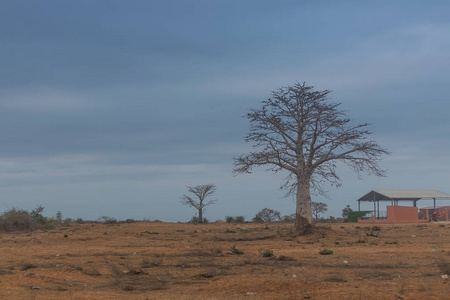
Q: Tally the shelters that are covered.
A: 1